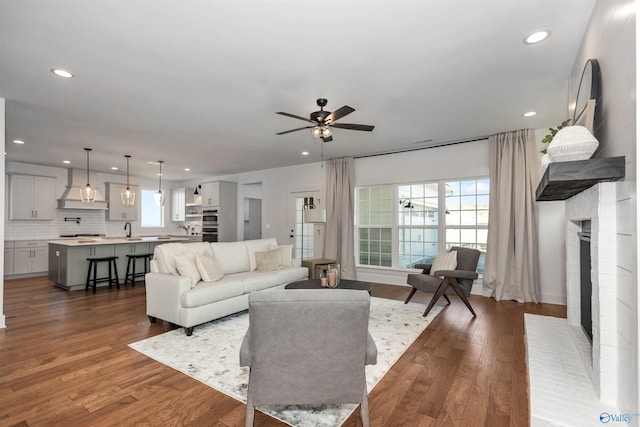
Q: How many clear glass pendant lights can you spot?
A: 3